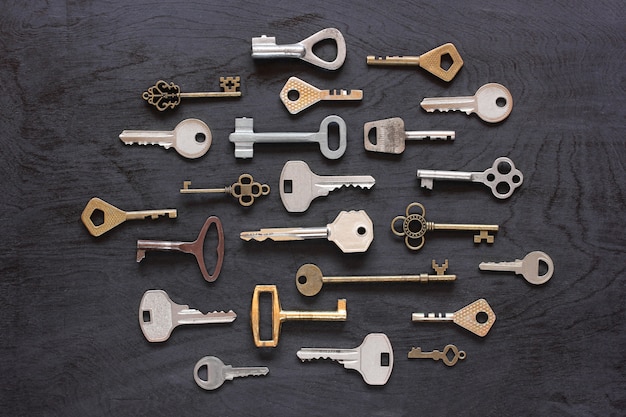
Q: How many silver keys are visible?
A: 12